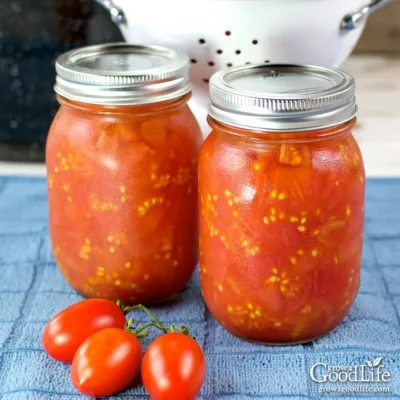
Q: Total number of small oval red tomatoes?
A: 3